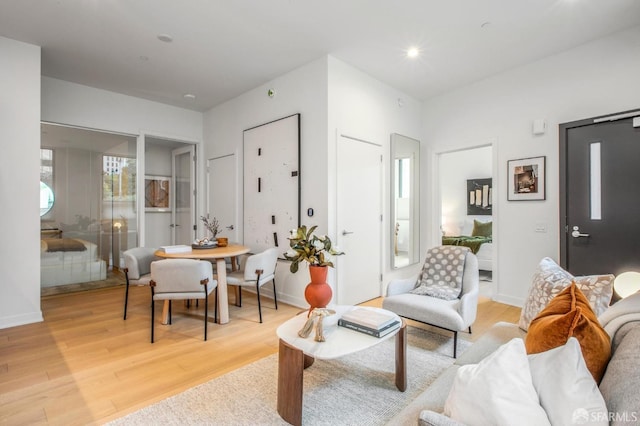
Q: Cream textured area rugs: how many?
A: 1